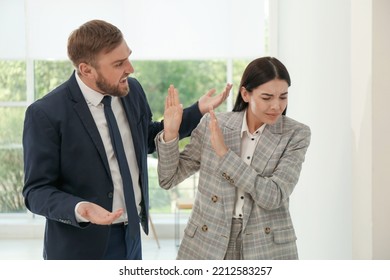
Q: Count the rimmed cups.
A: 0